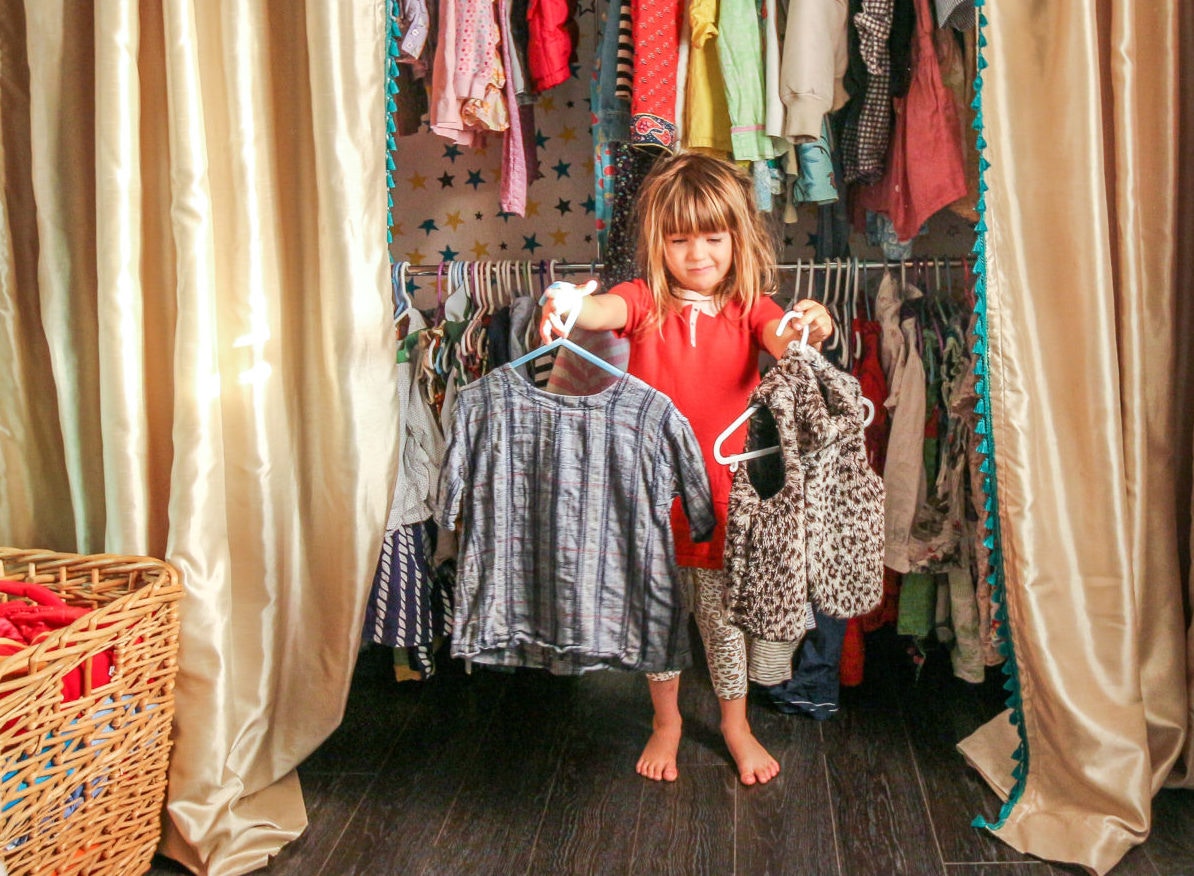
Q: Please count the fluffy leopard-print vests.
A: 1